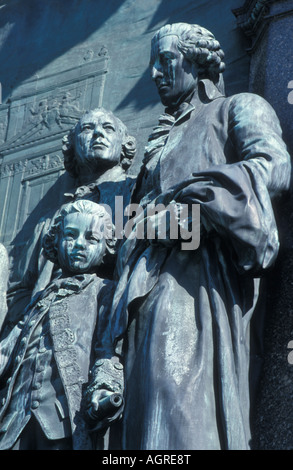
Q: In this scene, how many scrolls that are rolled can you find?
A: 1